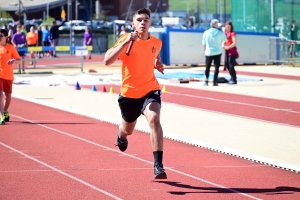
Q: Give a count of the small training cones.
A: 5